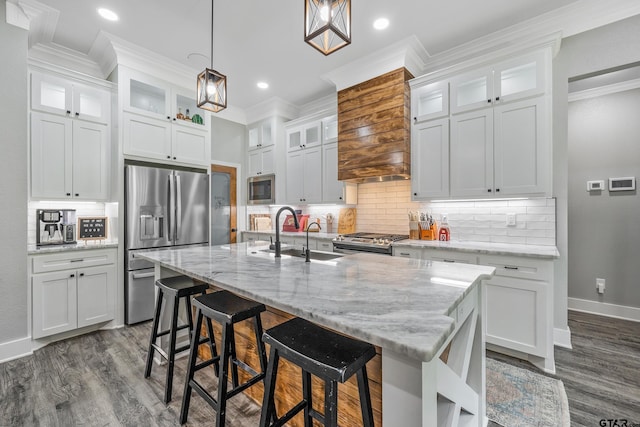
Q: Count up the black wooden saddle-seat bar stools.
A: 3